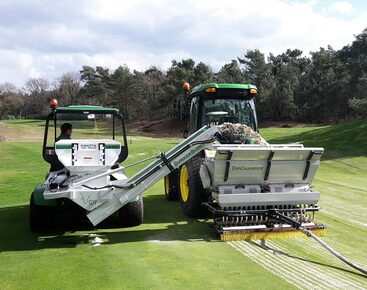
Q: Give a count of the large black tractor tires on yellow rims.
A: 2